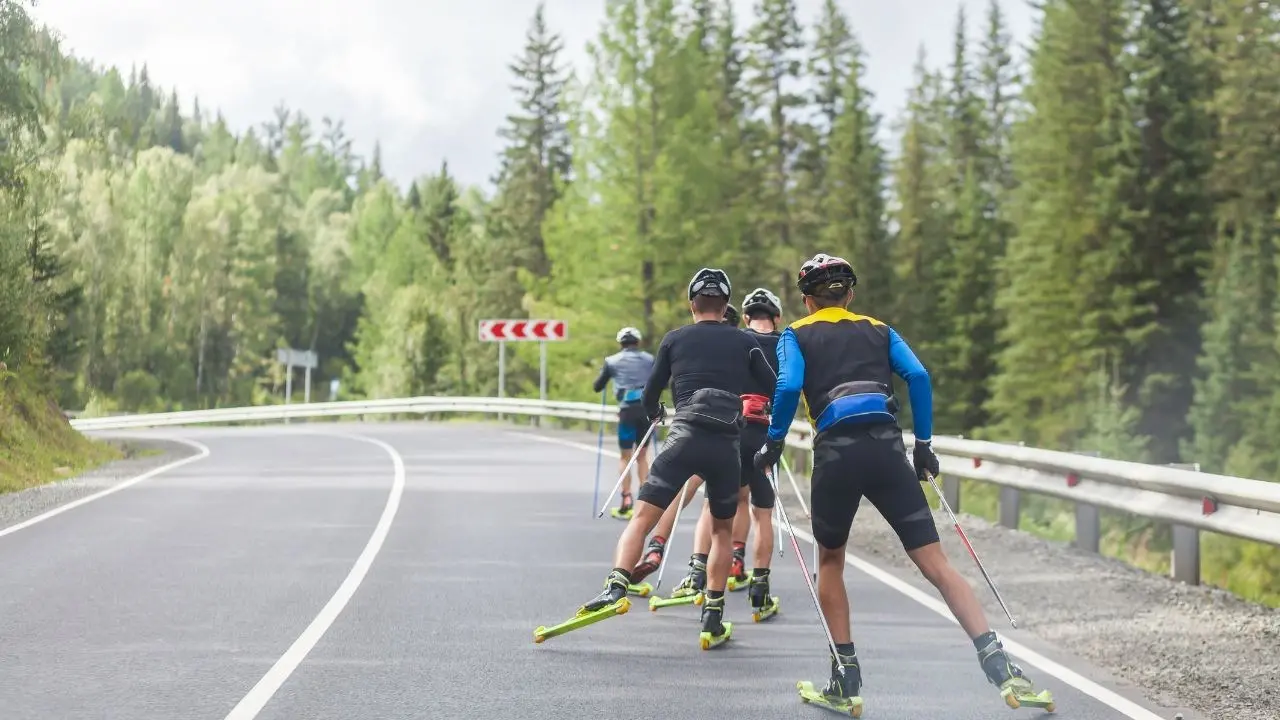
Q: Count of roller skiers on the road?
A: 5